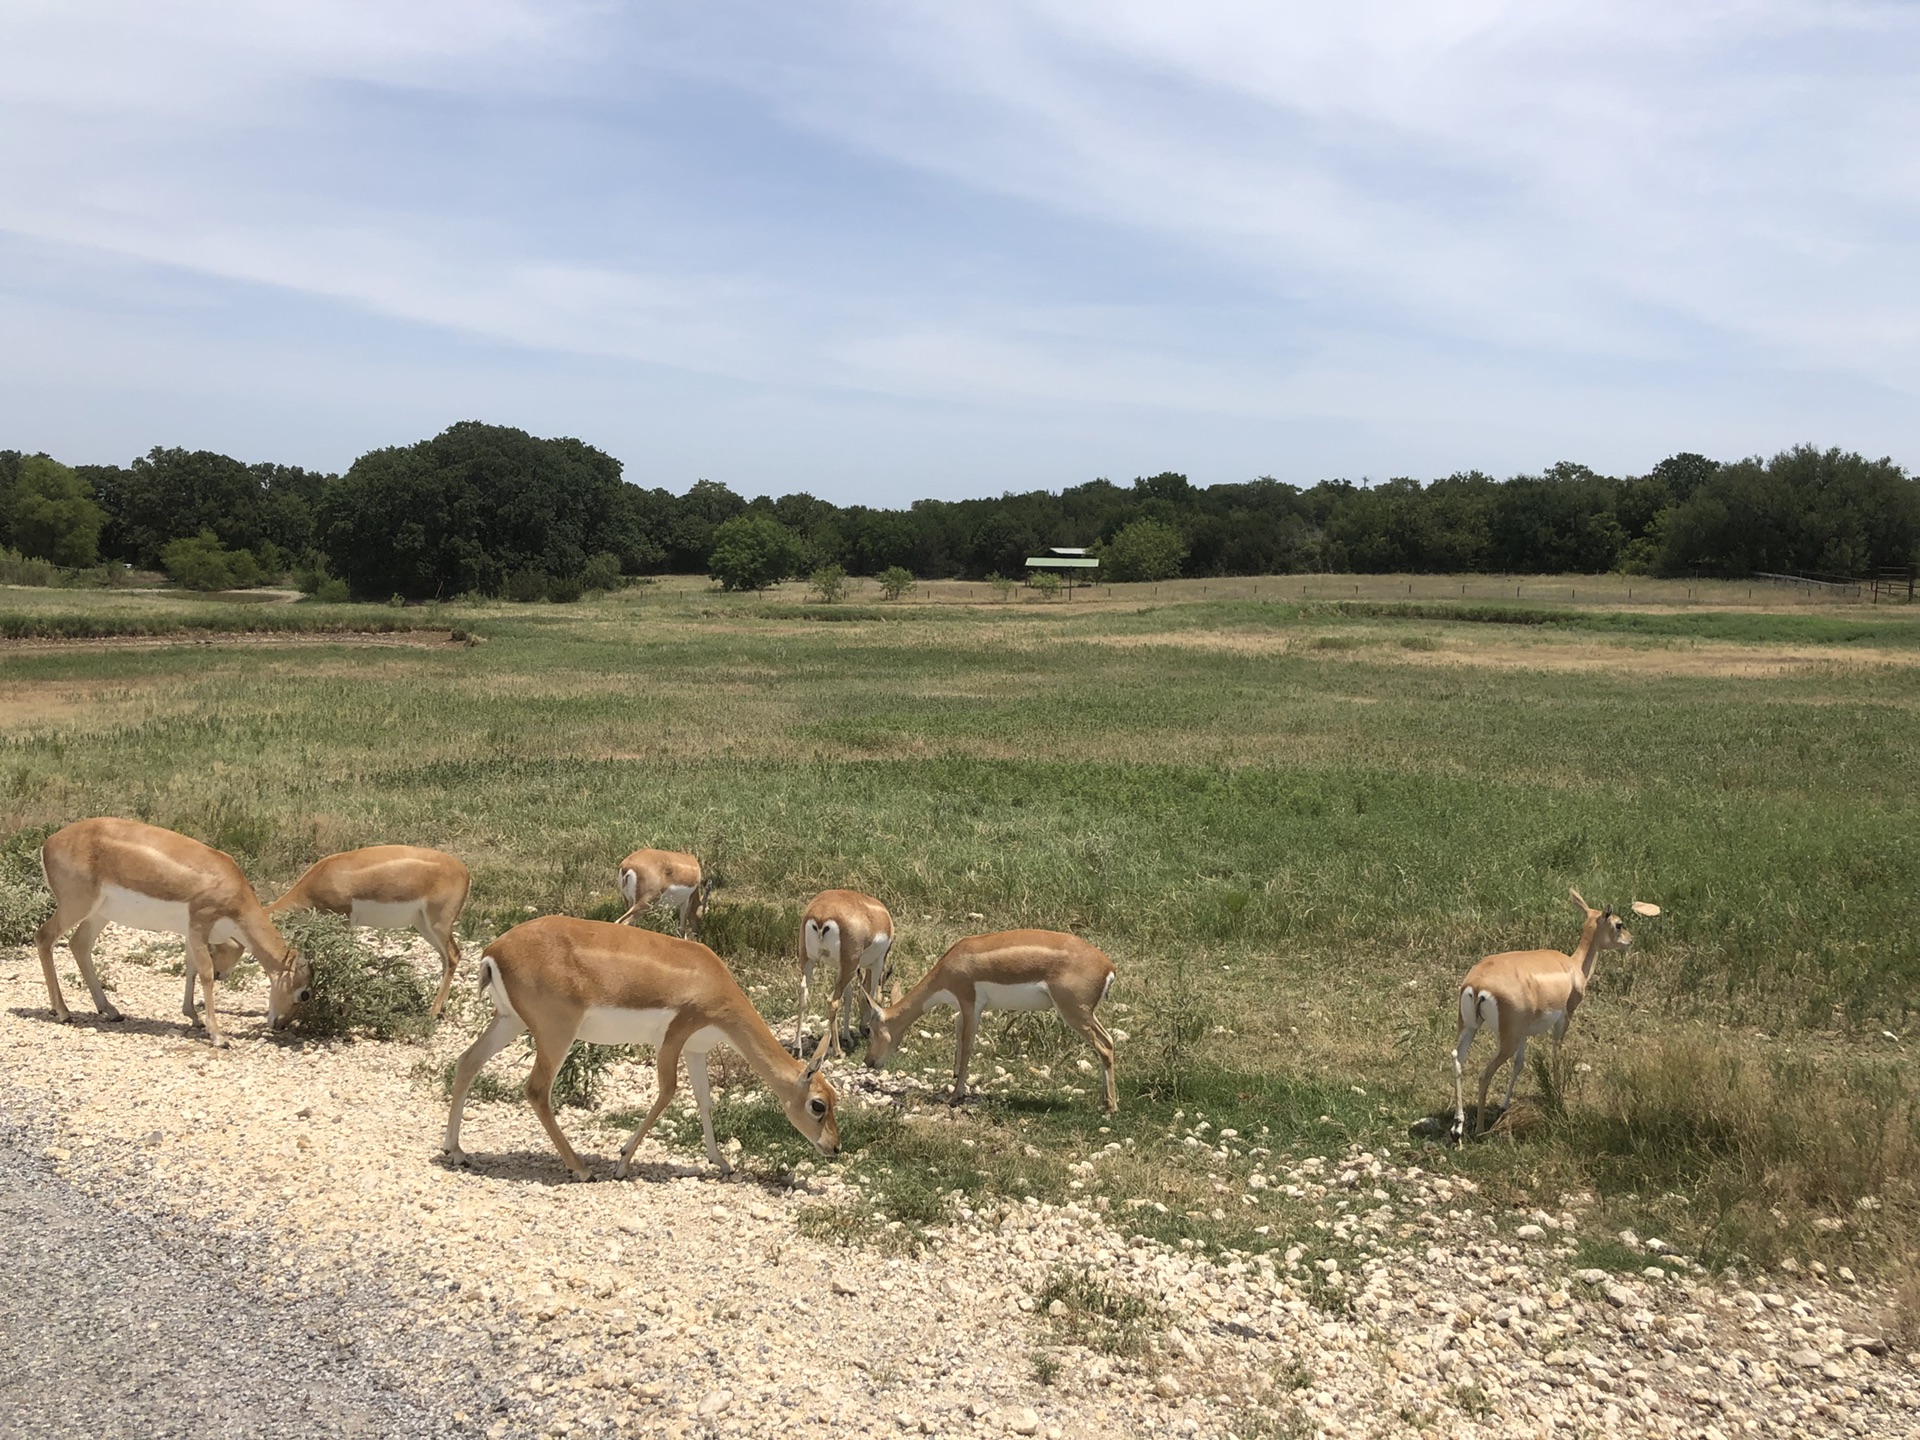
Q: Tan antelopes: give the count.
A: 7